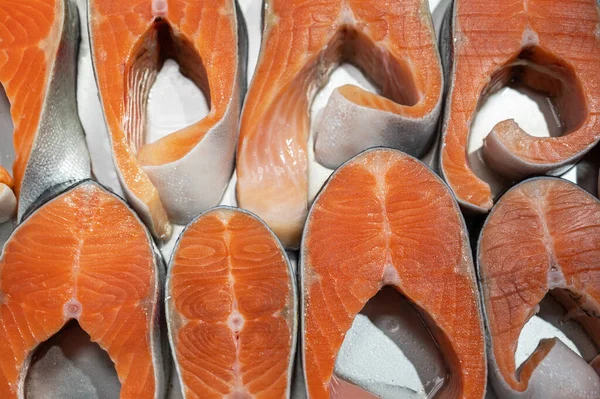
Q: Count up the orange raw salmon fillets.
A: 8